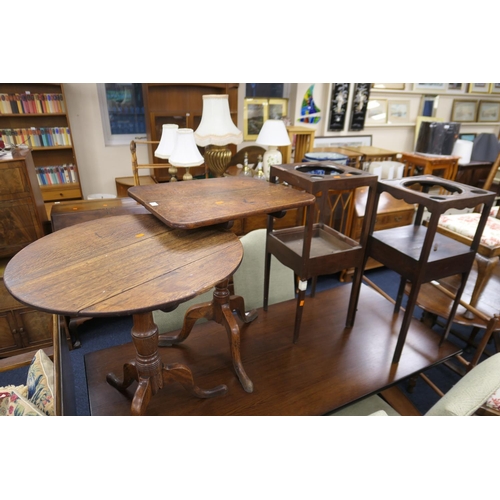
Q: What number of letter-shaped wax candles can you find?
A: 0